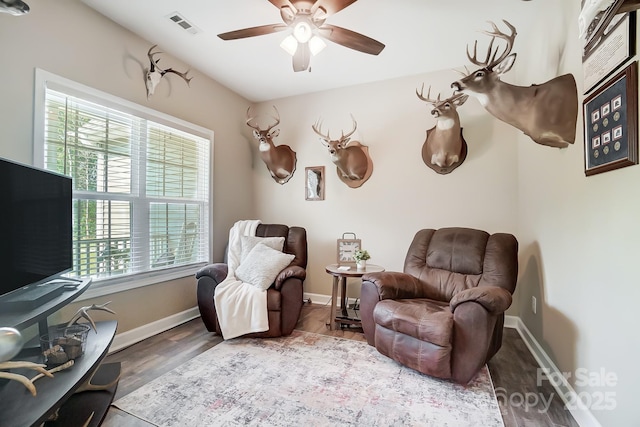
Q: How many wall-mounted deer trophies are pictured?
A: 5